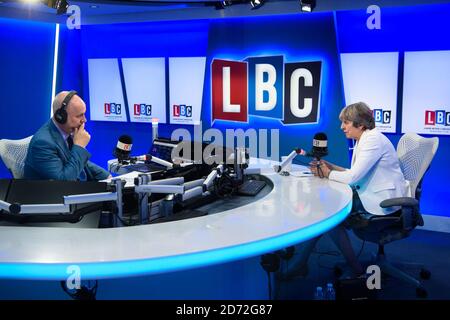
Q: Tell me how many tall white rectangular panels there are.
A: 5